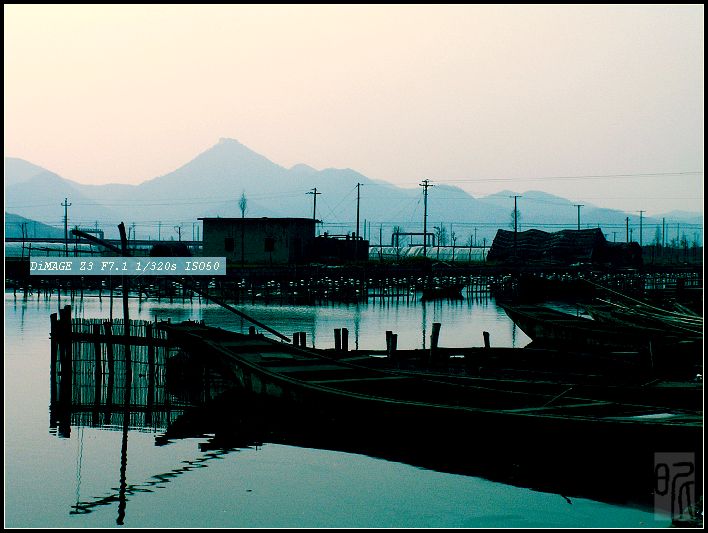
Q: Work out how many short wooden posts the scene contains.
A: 8